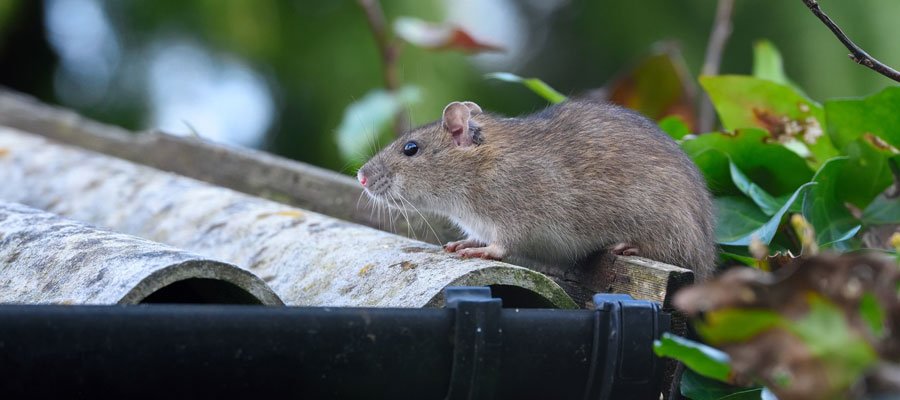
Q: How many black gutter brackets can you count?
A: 2